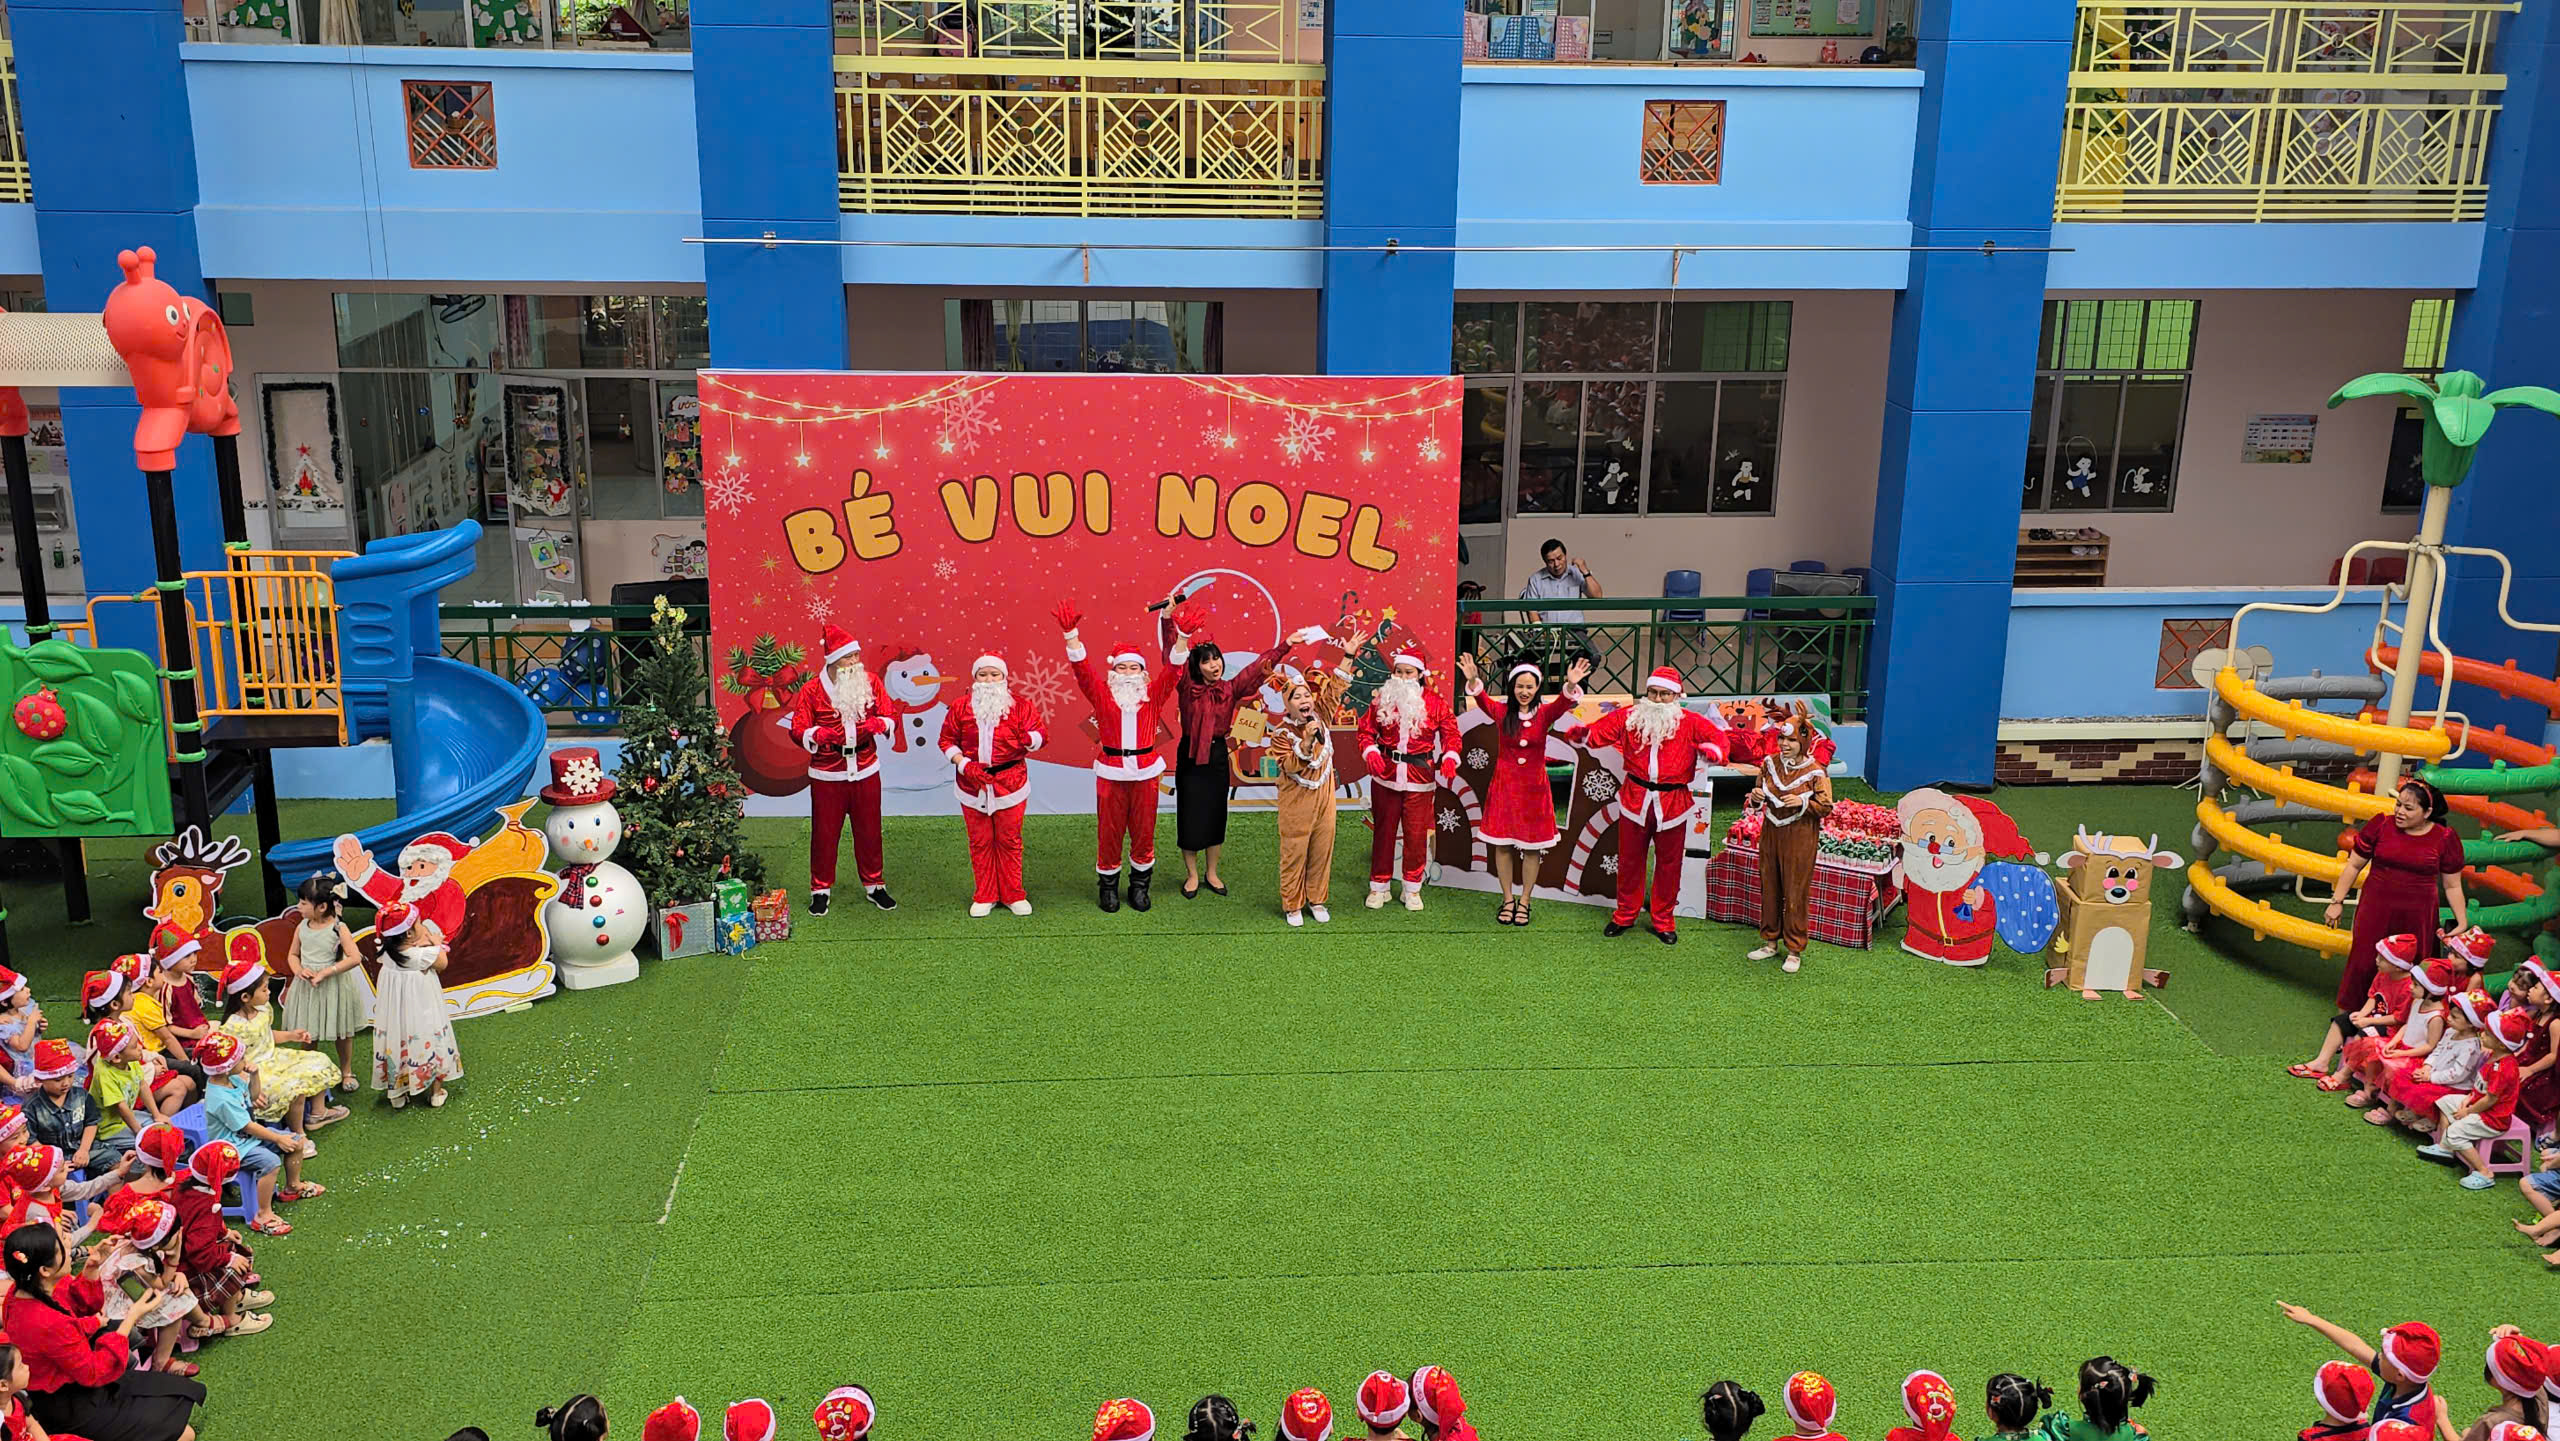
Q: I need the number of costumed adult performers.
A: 8